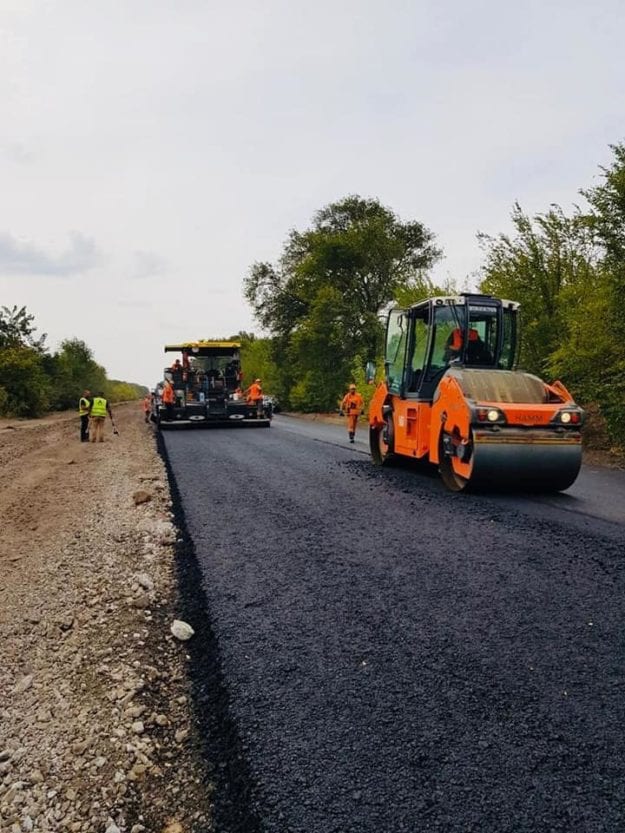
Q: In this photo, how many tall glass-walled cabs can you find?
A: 1